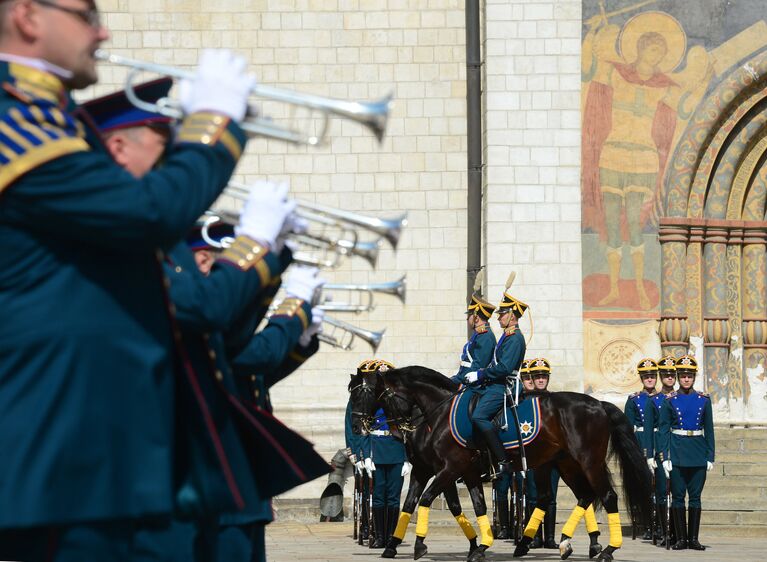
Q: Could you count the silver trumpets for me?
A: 5